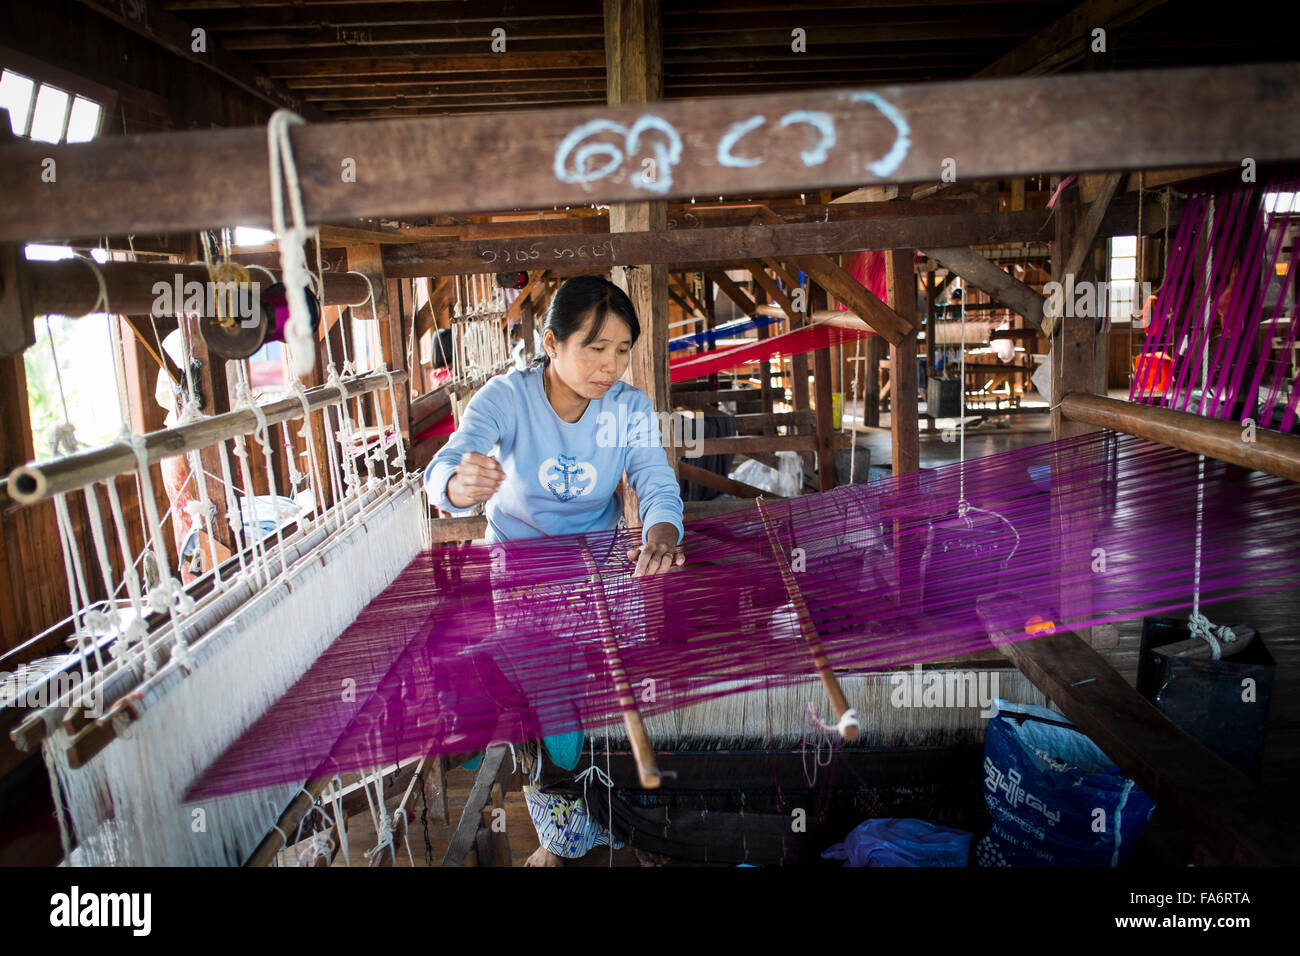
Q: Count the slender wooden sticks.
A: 2